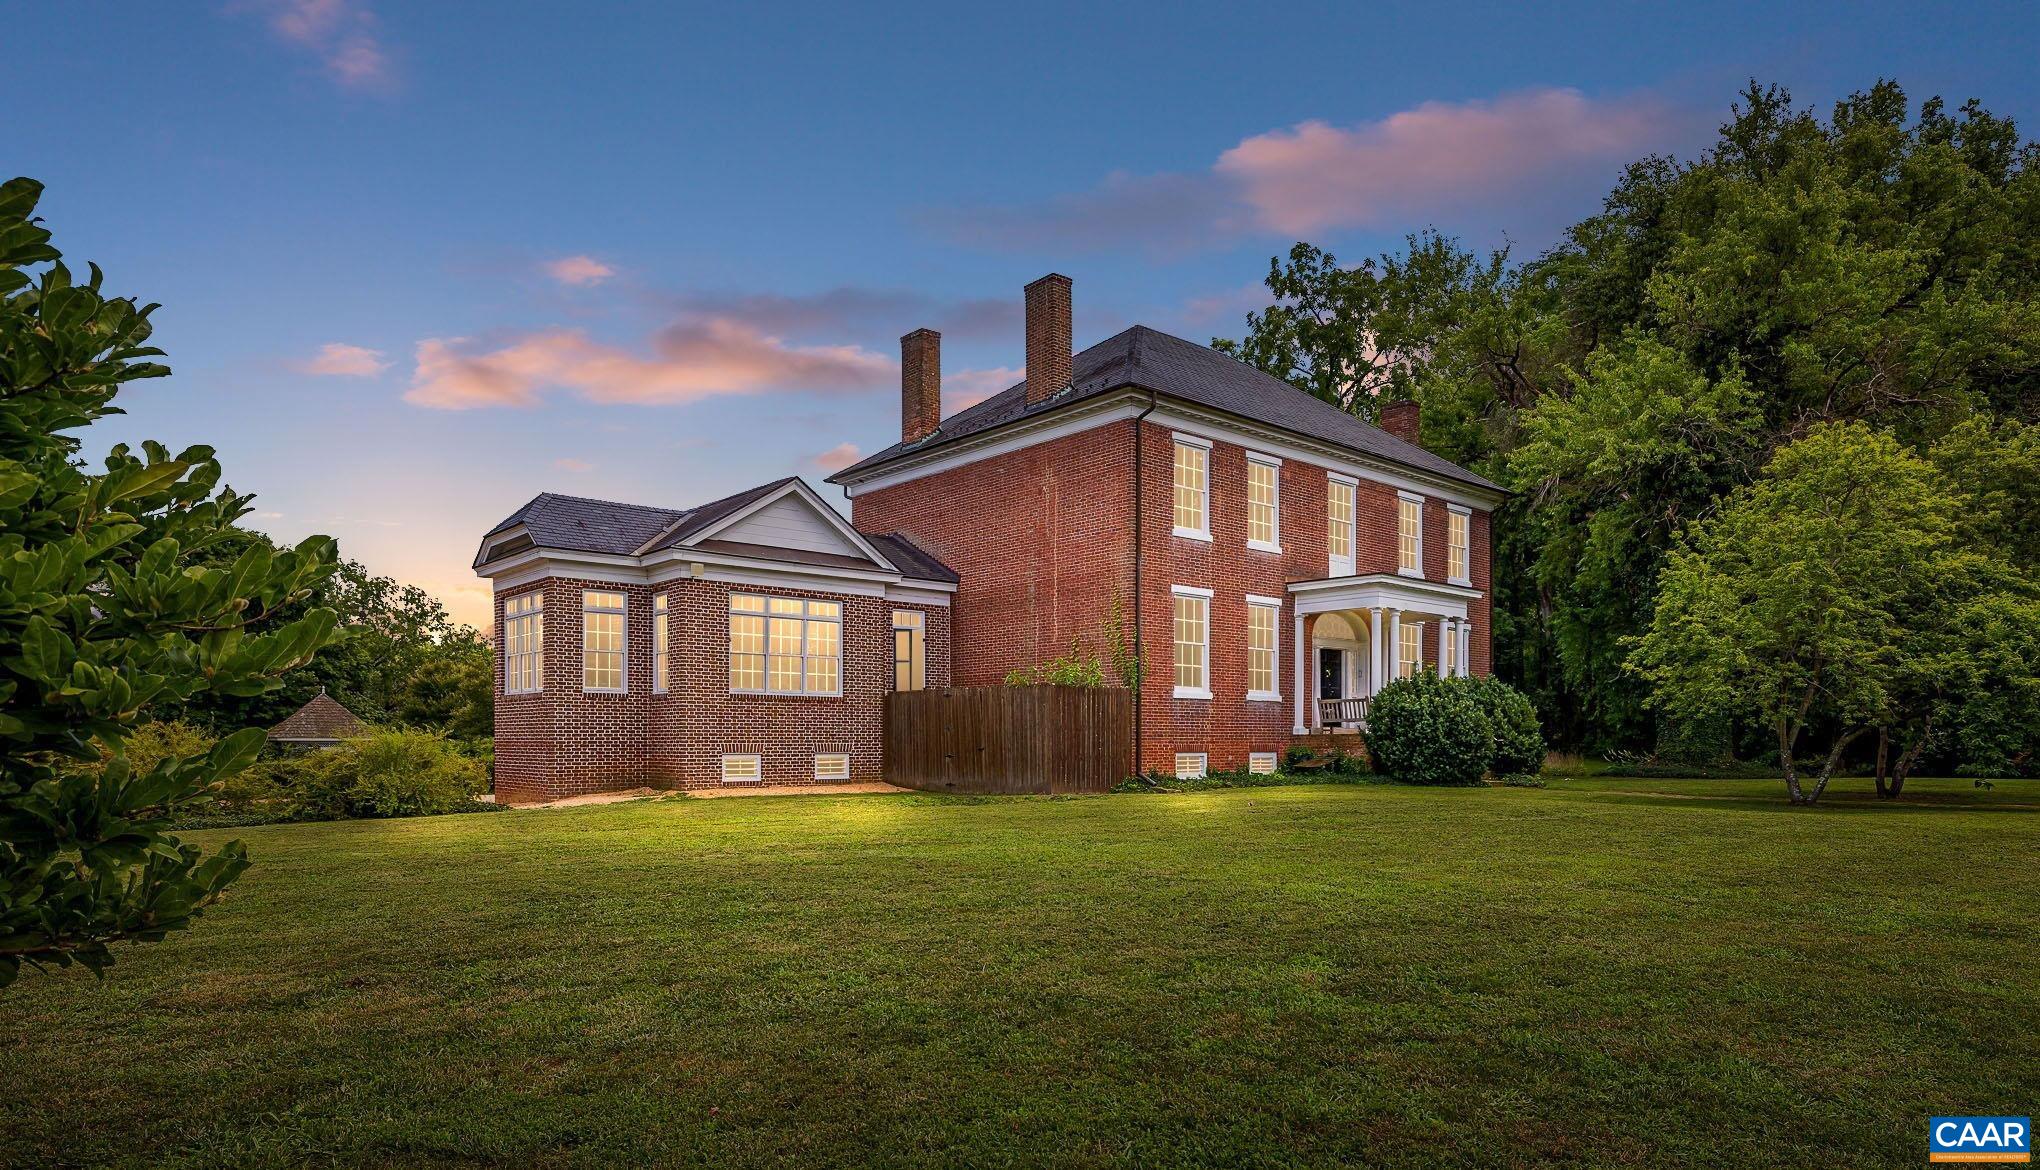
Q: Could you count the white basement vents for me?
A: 4